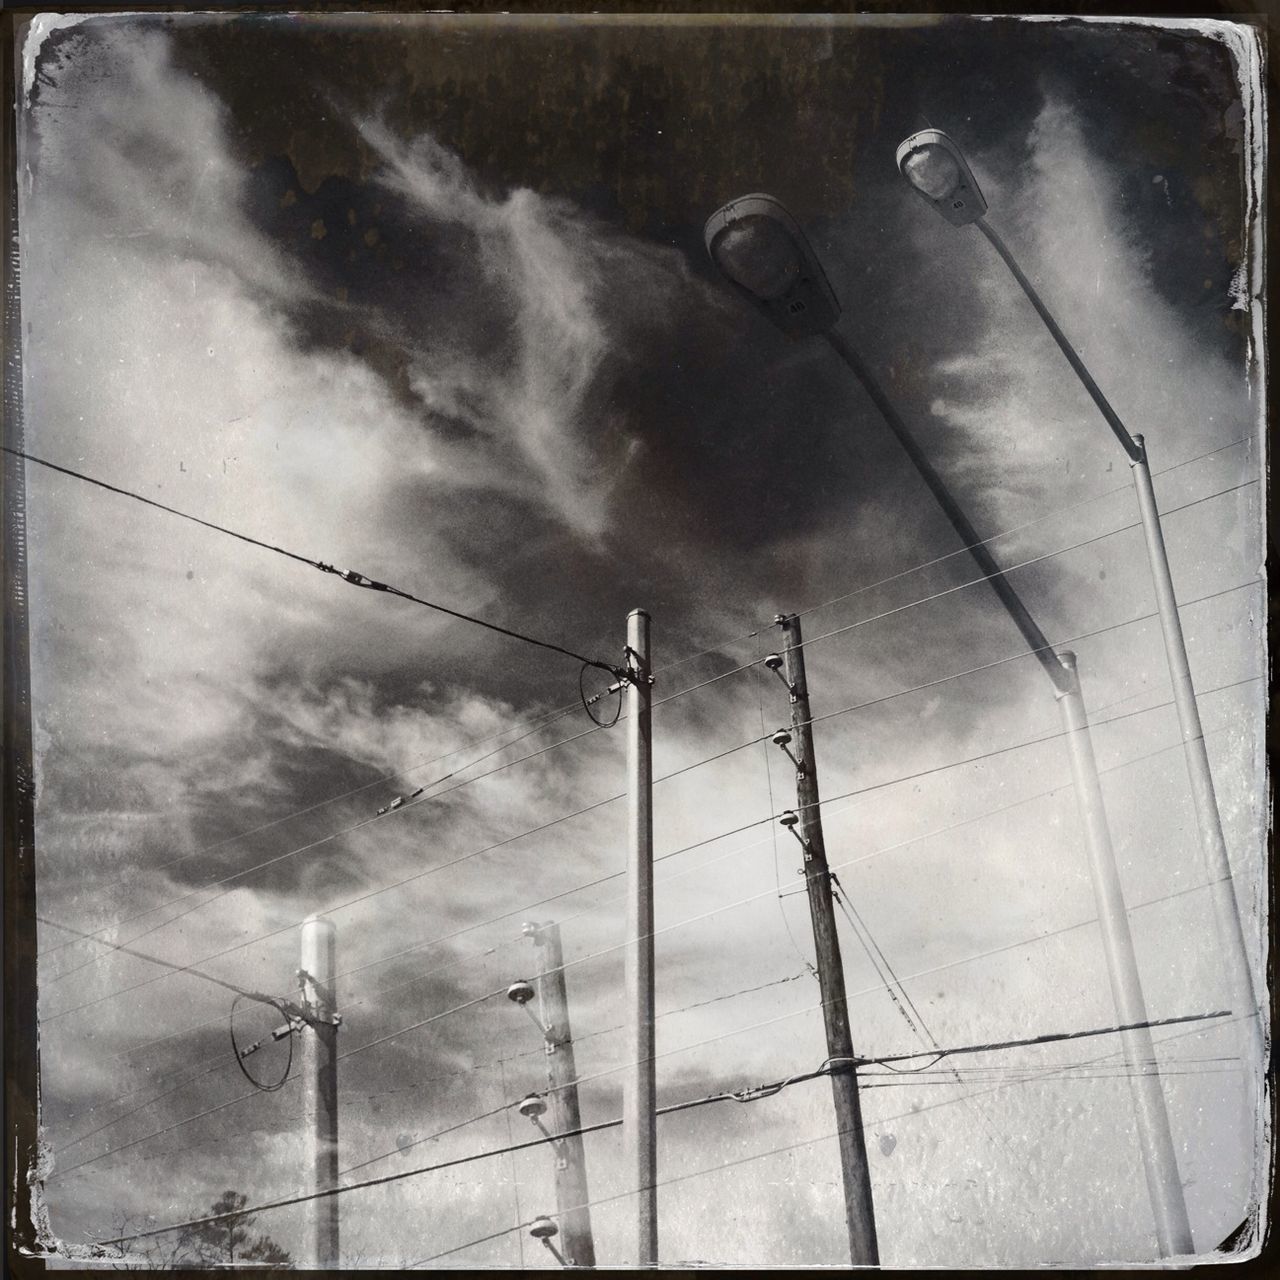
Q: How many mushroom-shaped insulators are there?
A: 6